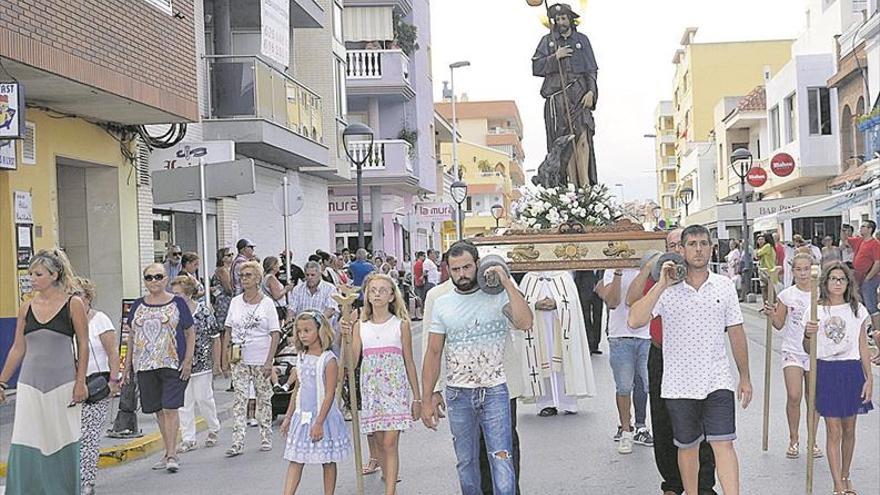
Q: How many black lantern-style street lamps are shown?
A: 5